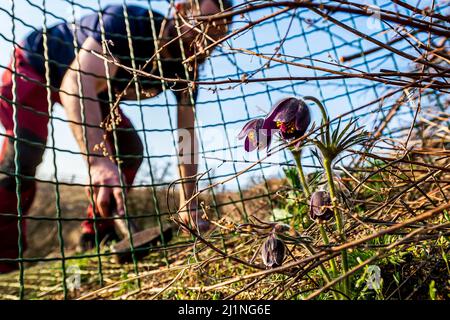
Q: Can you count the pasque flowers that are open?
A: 2